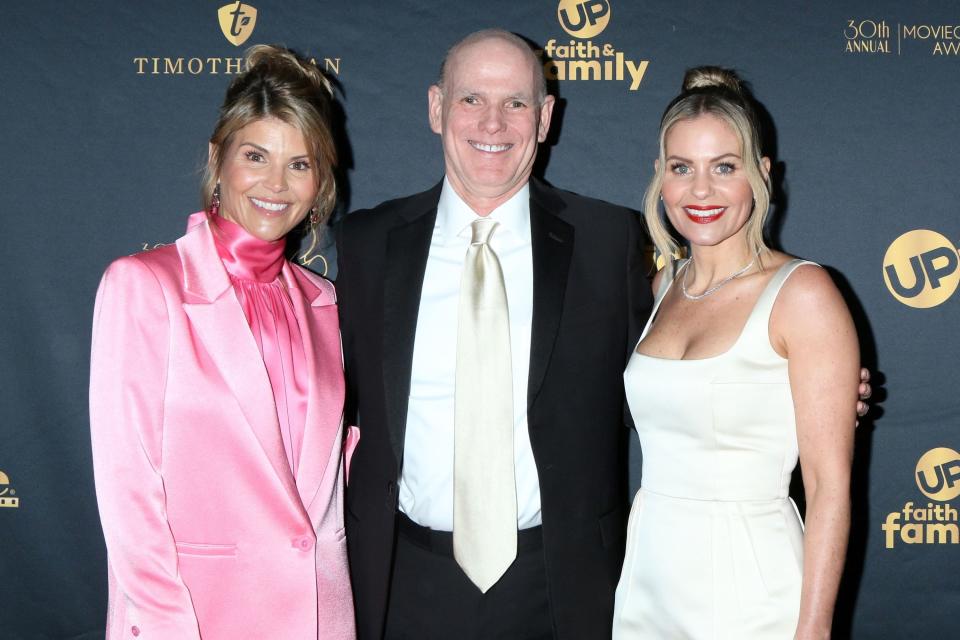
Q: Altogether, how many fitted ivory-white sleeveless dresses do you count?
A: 1